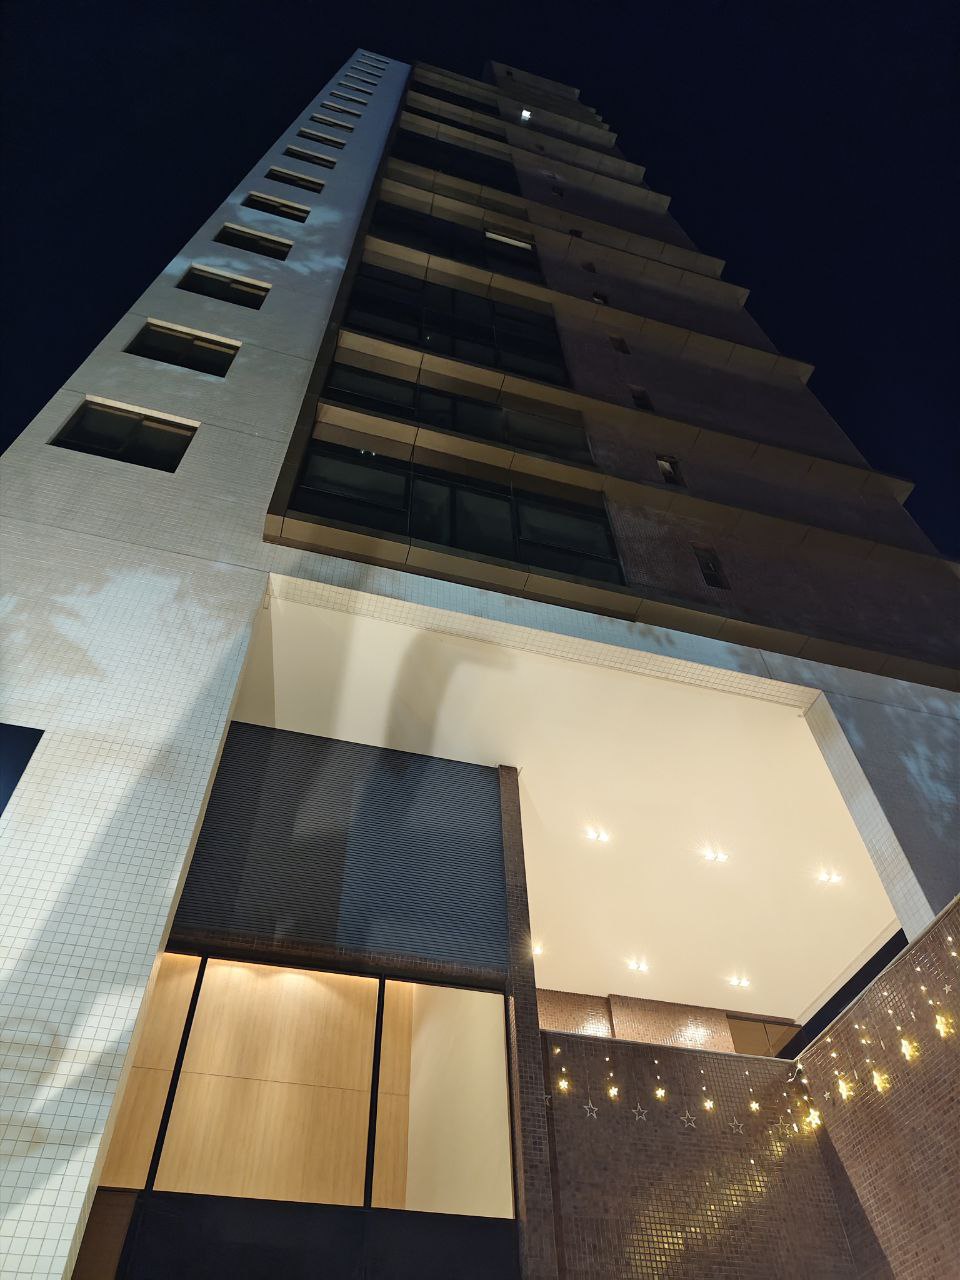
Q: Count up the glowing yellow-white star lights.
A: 10